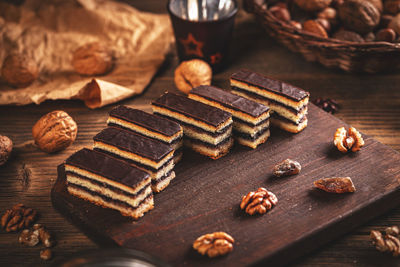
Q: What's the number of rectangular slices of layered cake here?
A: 6